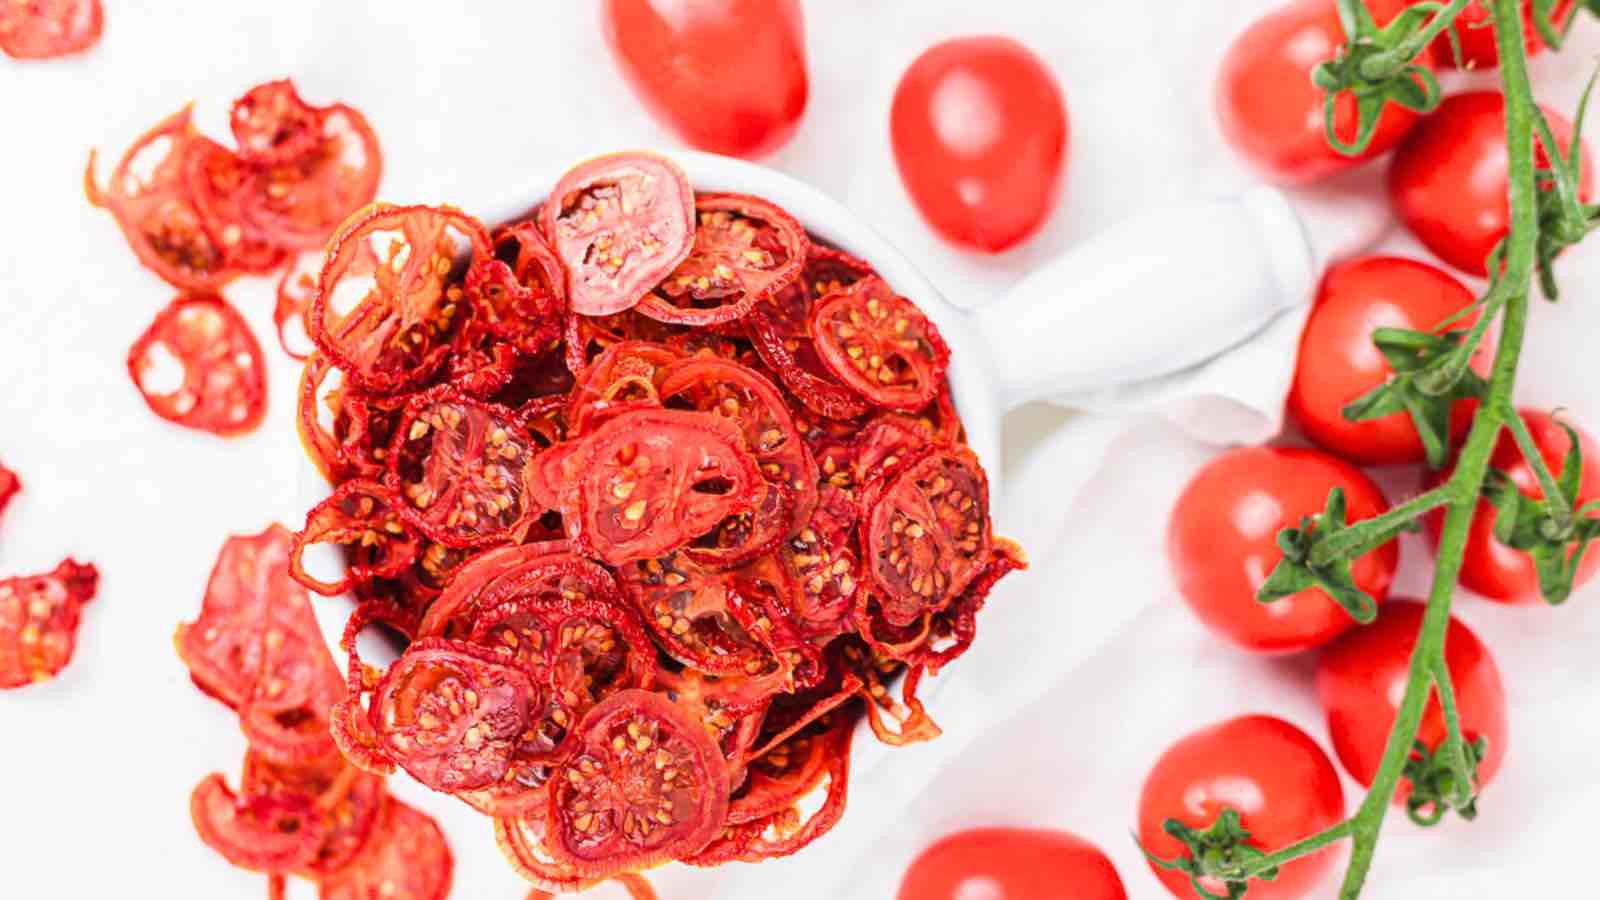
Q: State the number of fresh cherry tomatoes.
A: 11